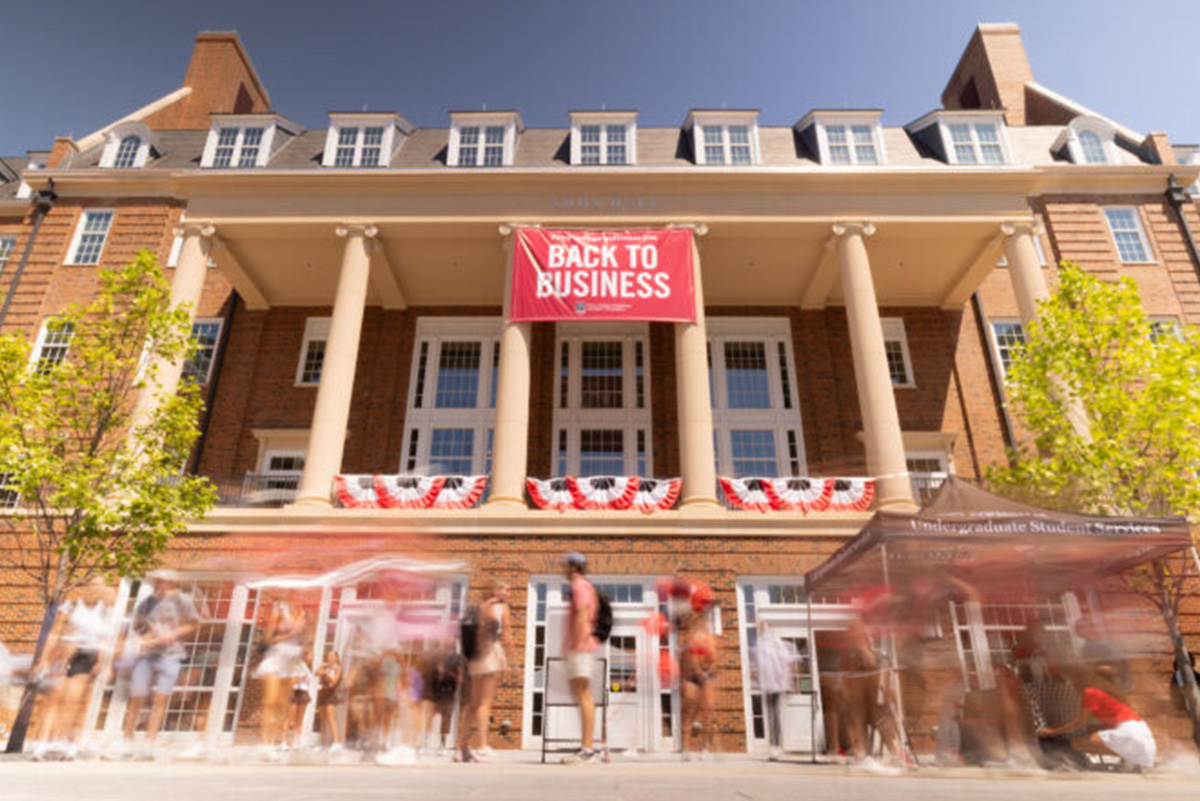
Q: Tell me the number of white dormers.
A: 9